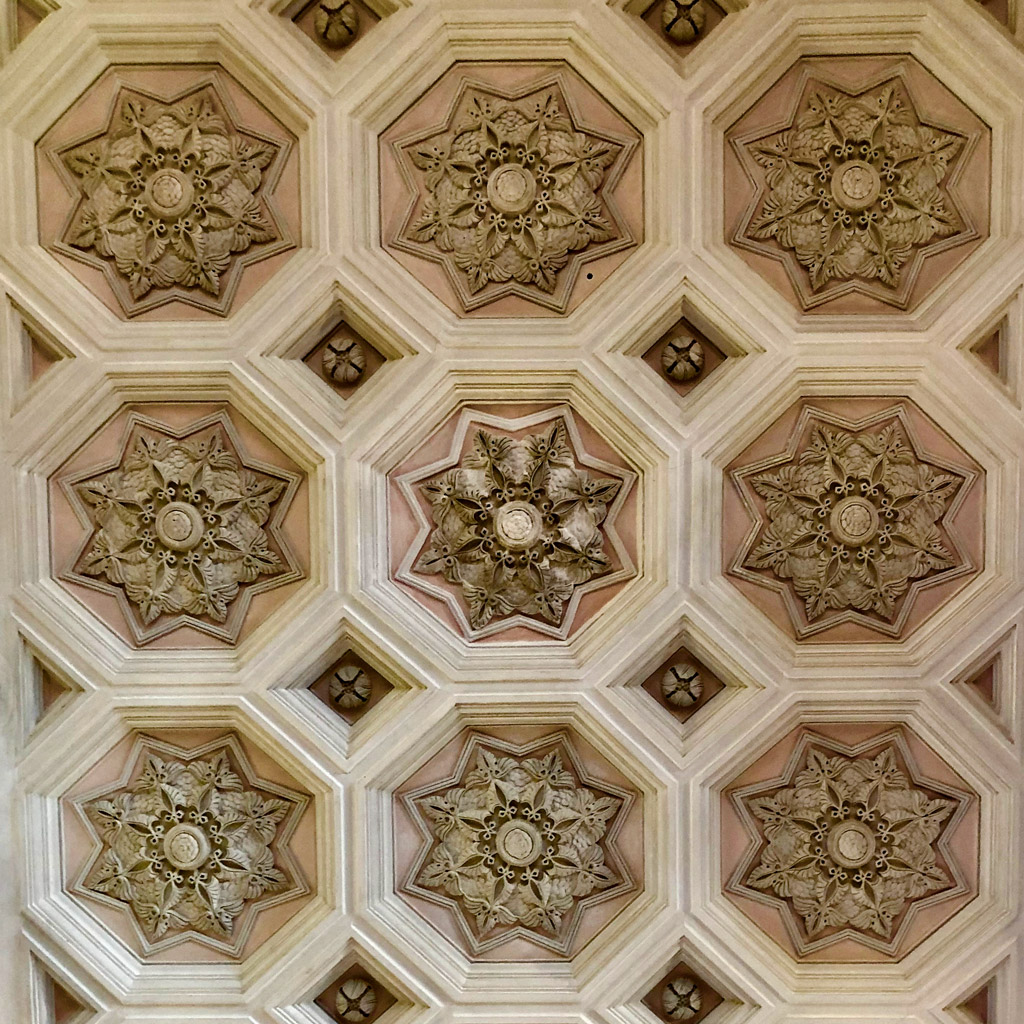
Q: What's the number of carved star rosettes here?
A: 9